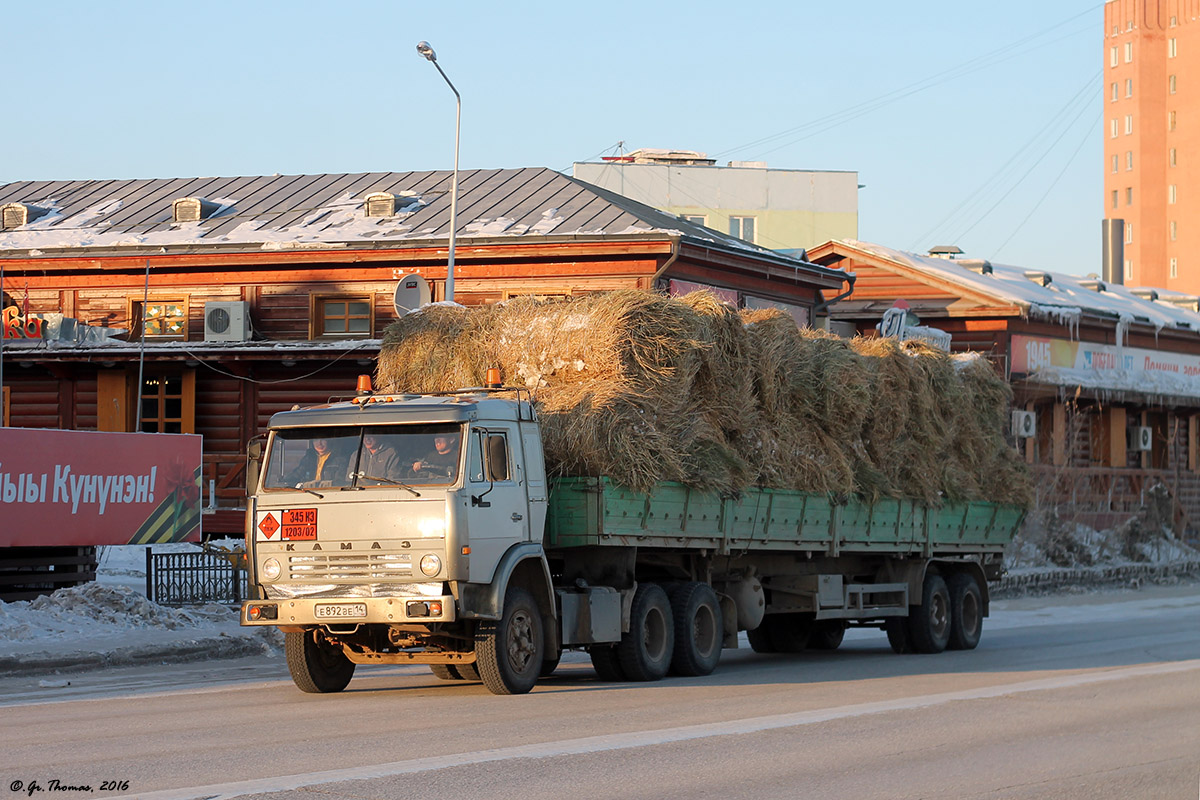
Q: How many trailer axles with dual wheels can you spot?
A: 2